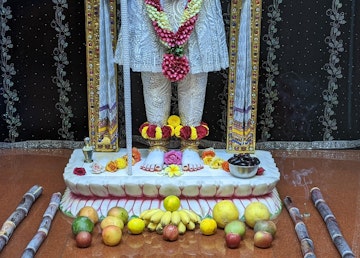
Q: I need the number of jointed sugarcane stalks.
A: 4